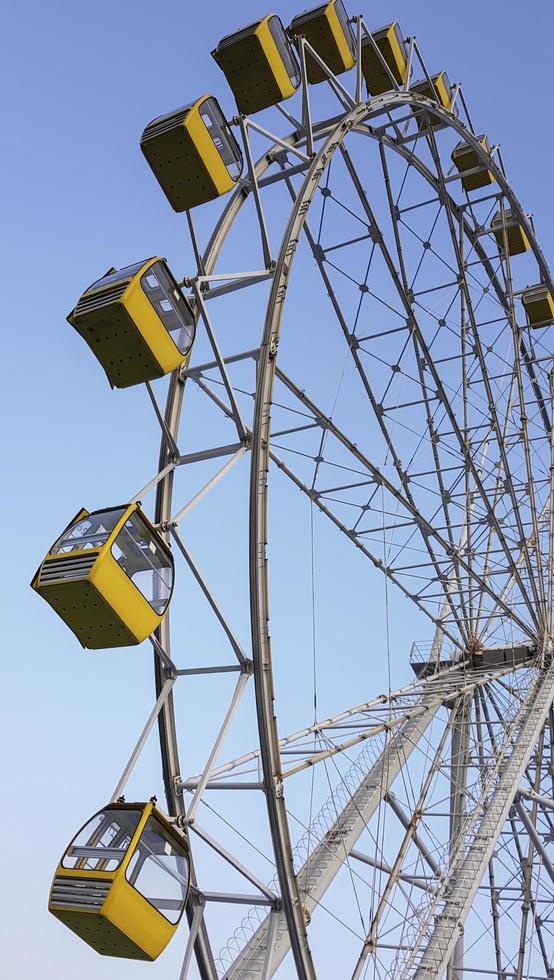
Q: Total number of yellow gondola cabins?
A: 11